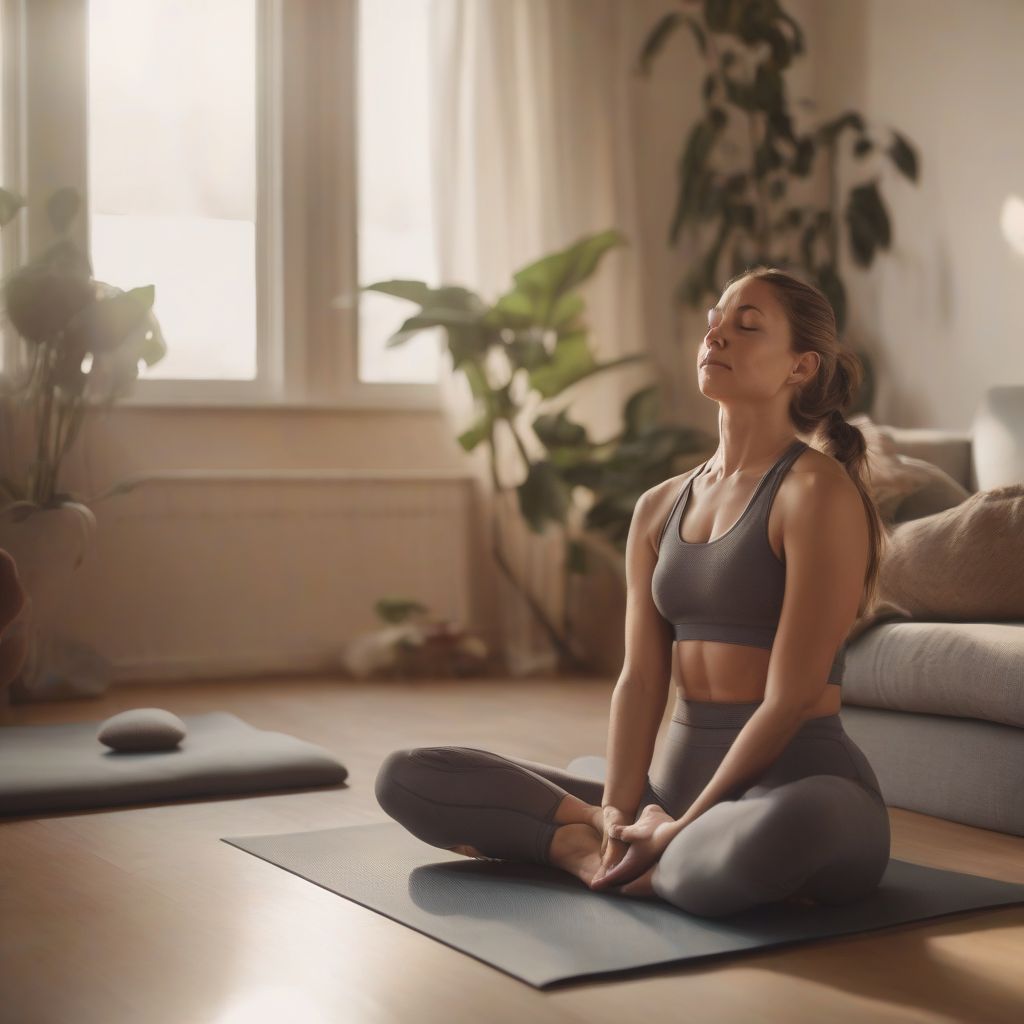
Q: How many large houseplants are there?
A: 3